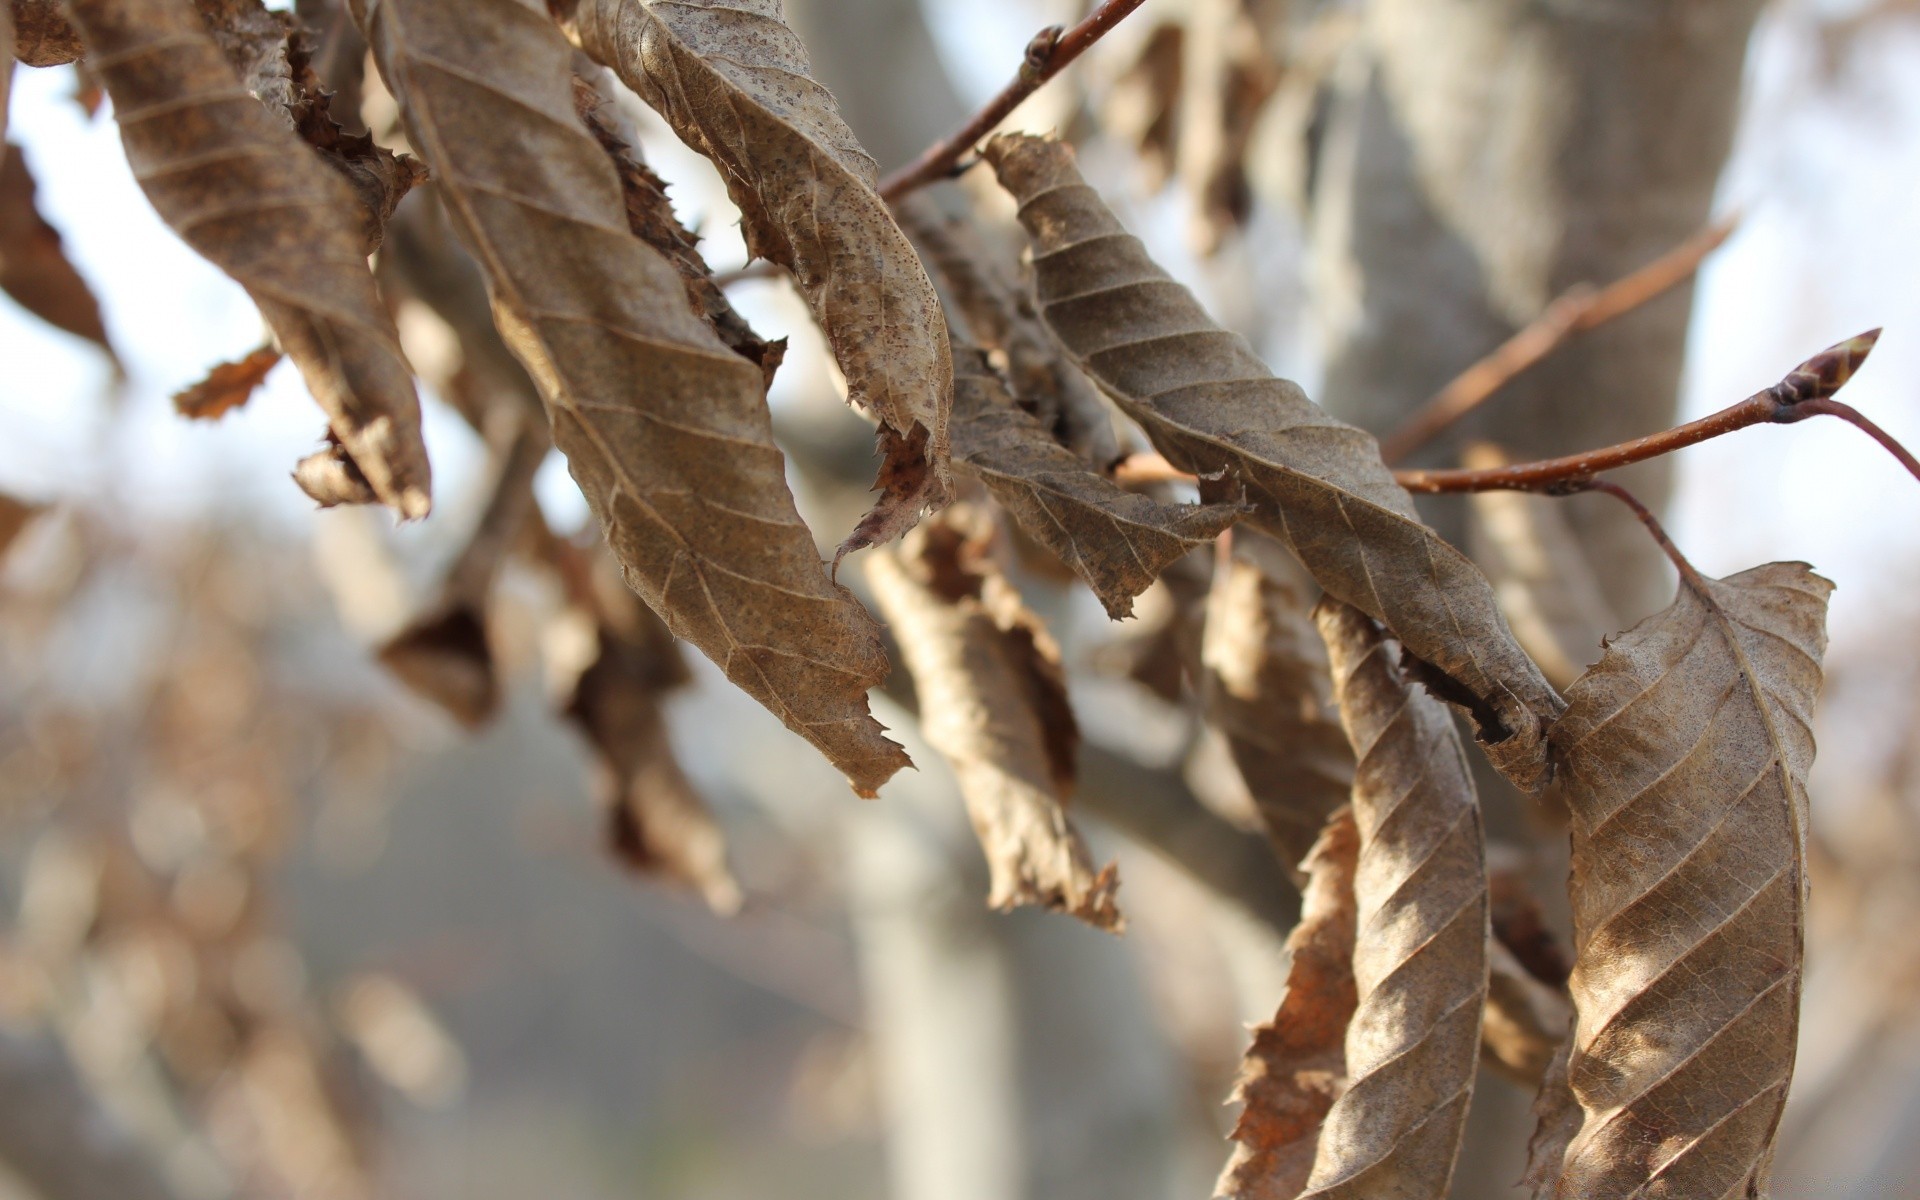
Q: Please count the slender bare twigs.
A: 3